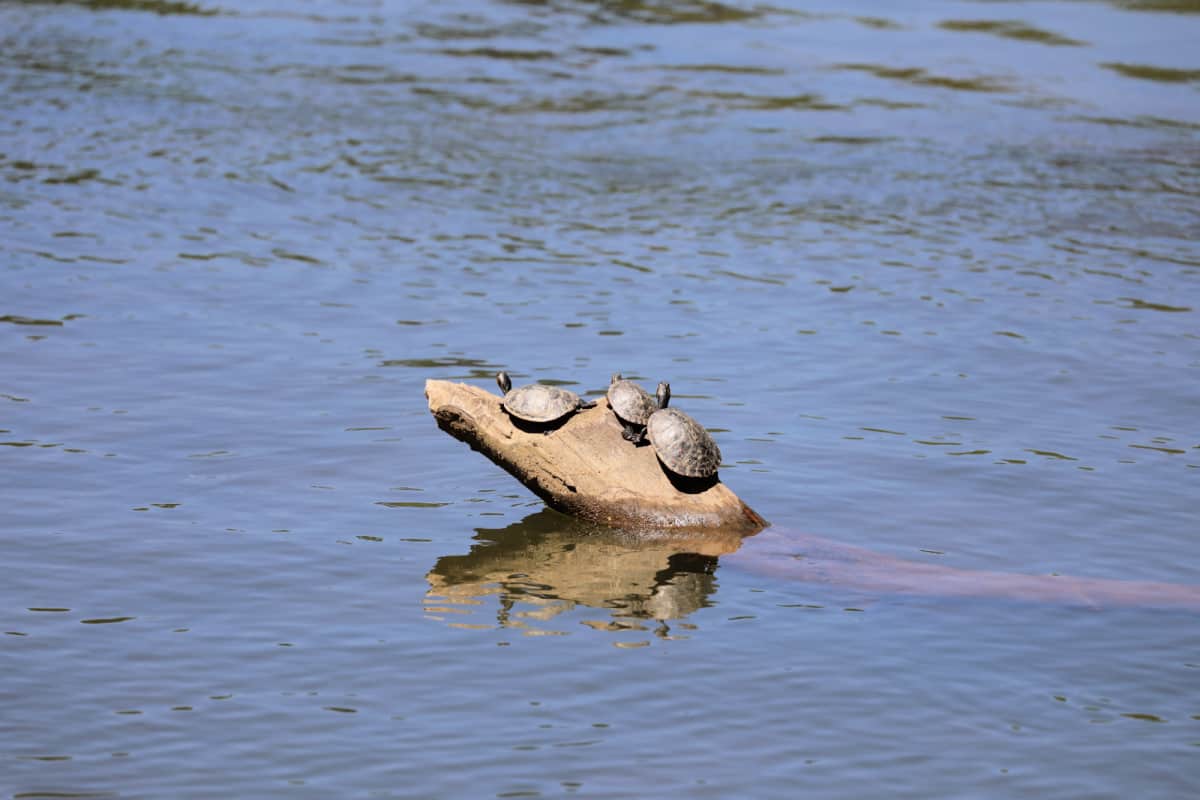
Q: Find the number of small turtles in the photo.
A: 3